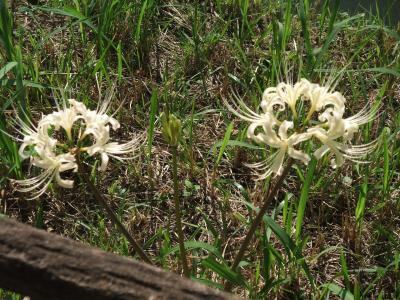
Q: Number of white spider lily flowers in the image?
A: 2